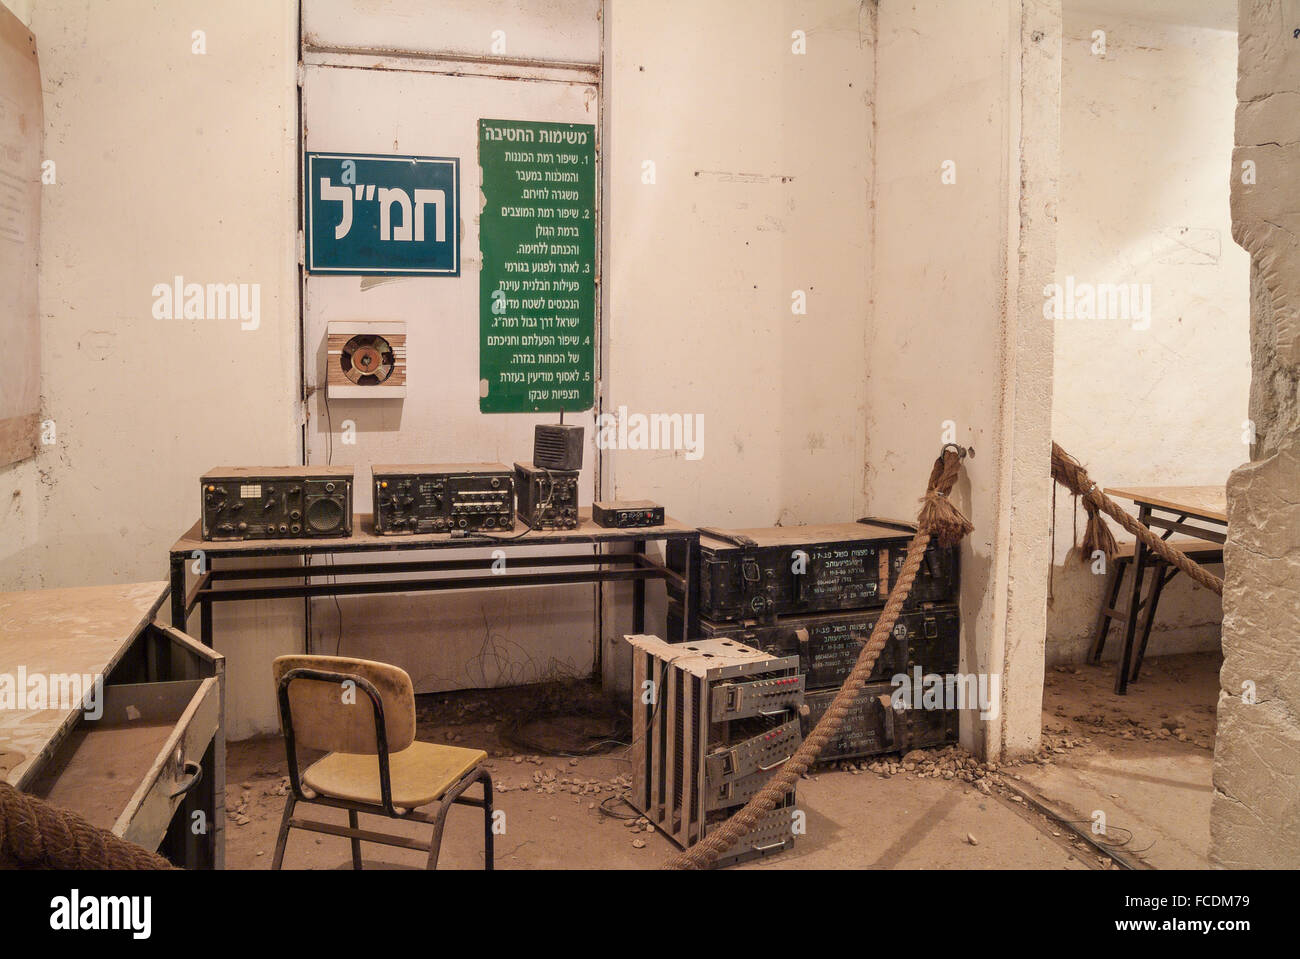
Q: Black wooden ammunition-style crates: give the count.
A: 3